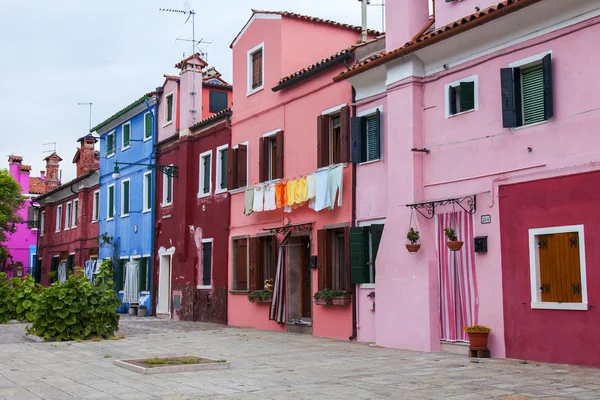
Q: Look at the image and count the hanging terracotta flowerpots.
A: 2